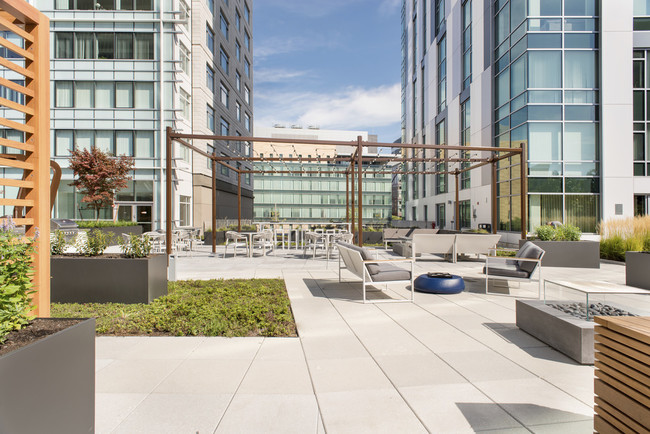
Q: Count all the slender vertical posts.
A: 9